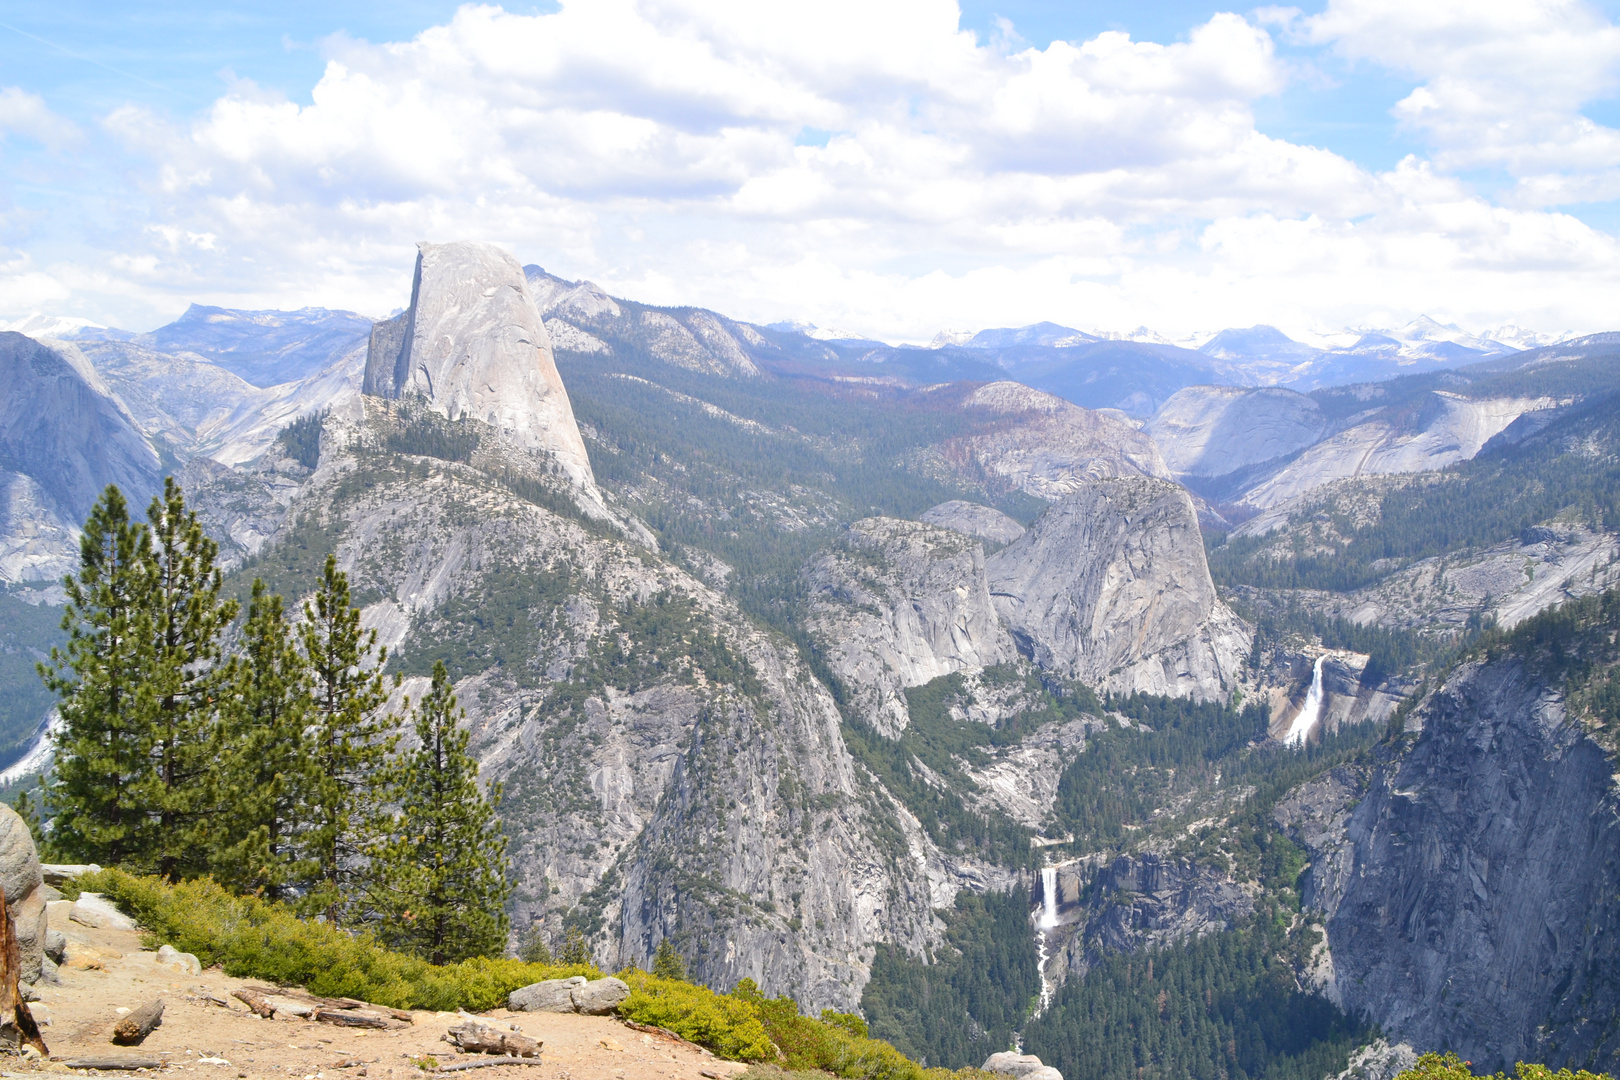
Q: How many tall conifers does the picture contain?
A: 5